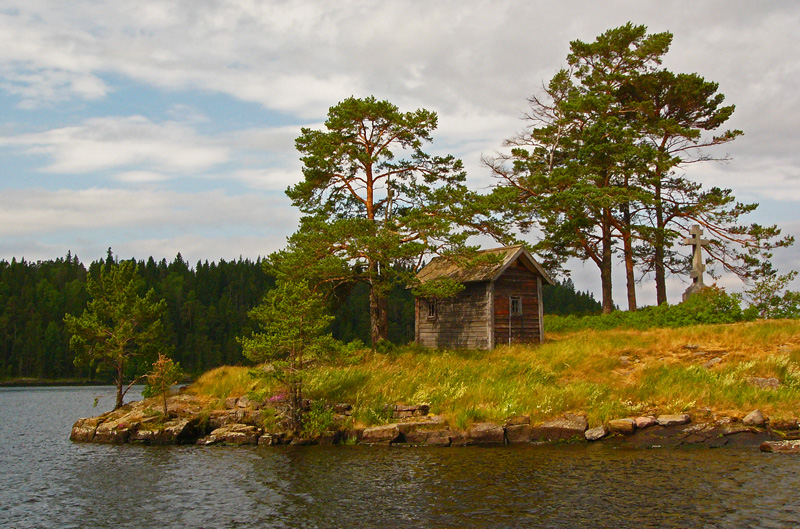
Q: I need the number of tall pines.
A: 4